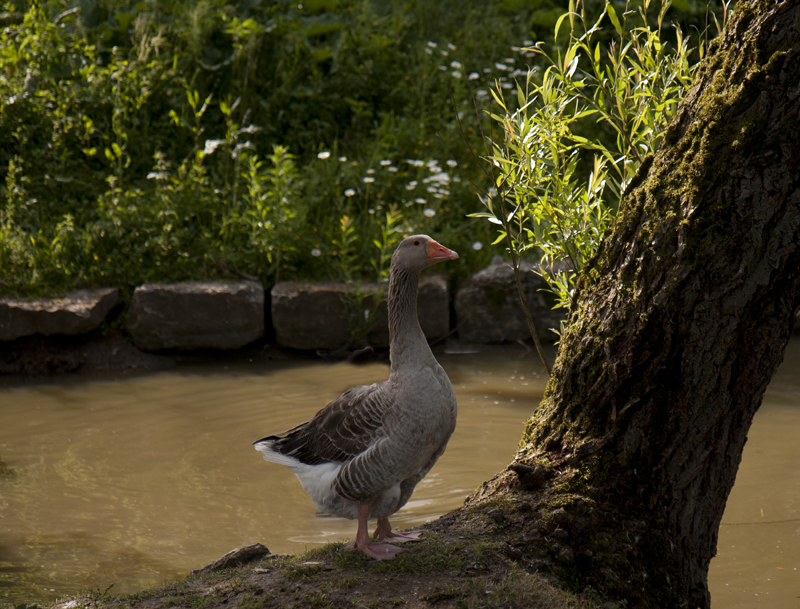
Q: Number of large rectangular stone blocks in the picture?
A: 4